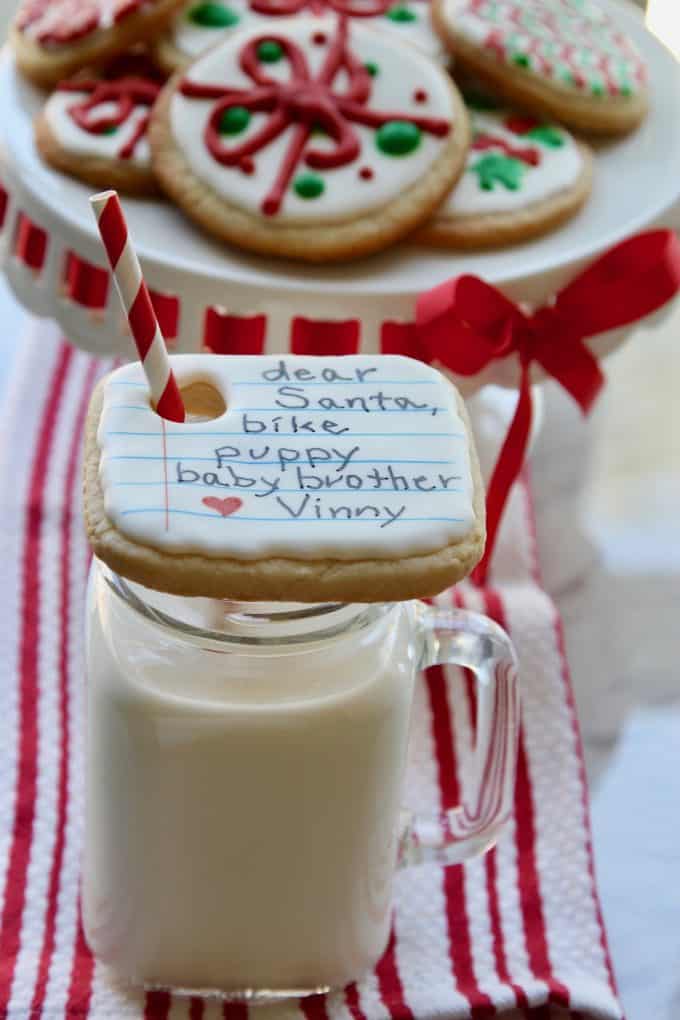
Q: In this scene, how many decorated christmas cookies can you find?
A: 7